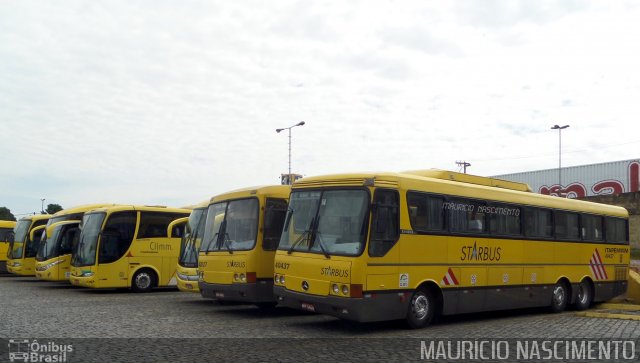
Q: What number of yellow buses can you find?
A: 7